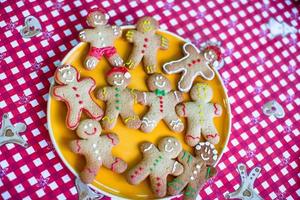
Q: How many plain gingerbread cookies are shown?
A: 0